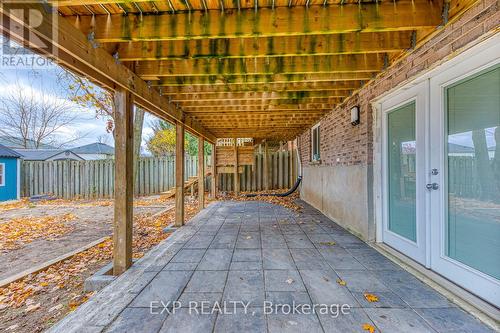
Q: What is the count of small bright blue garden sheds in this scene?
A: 1